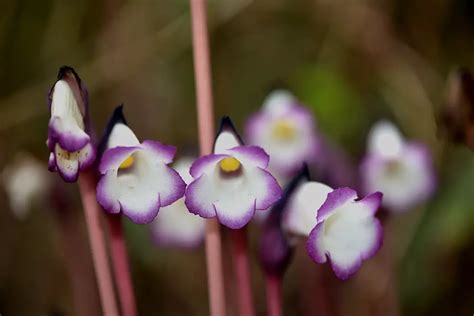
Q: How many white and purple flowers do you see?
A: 7